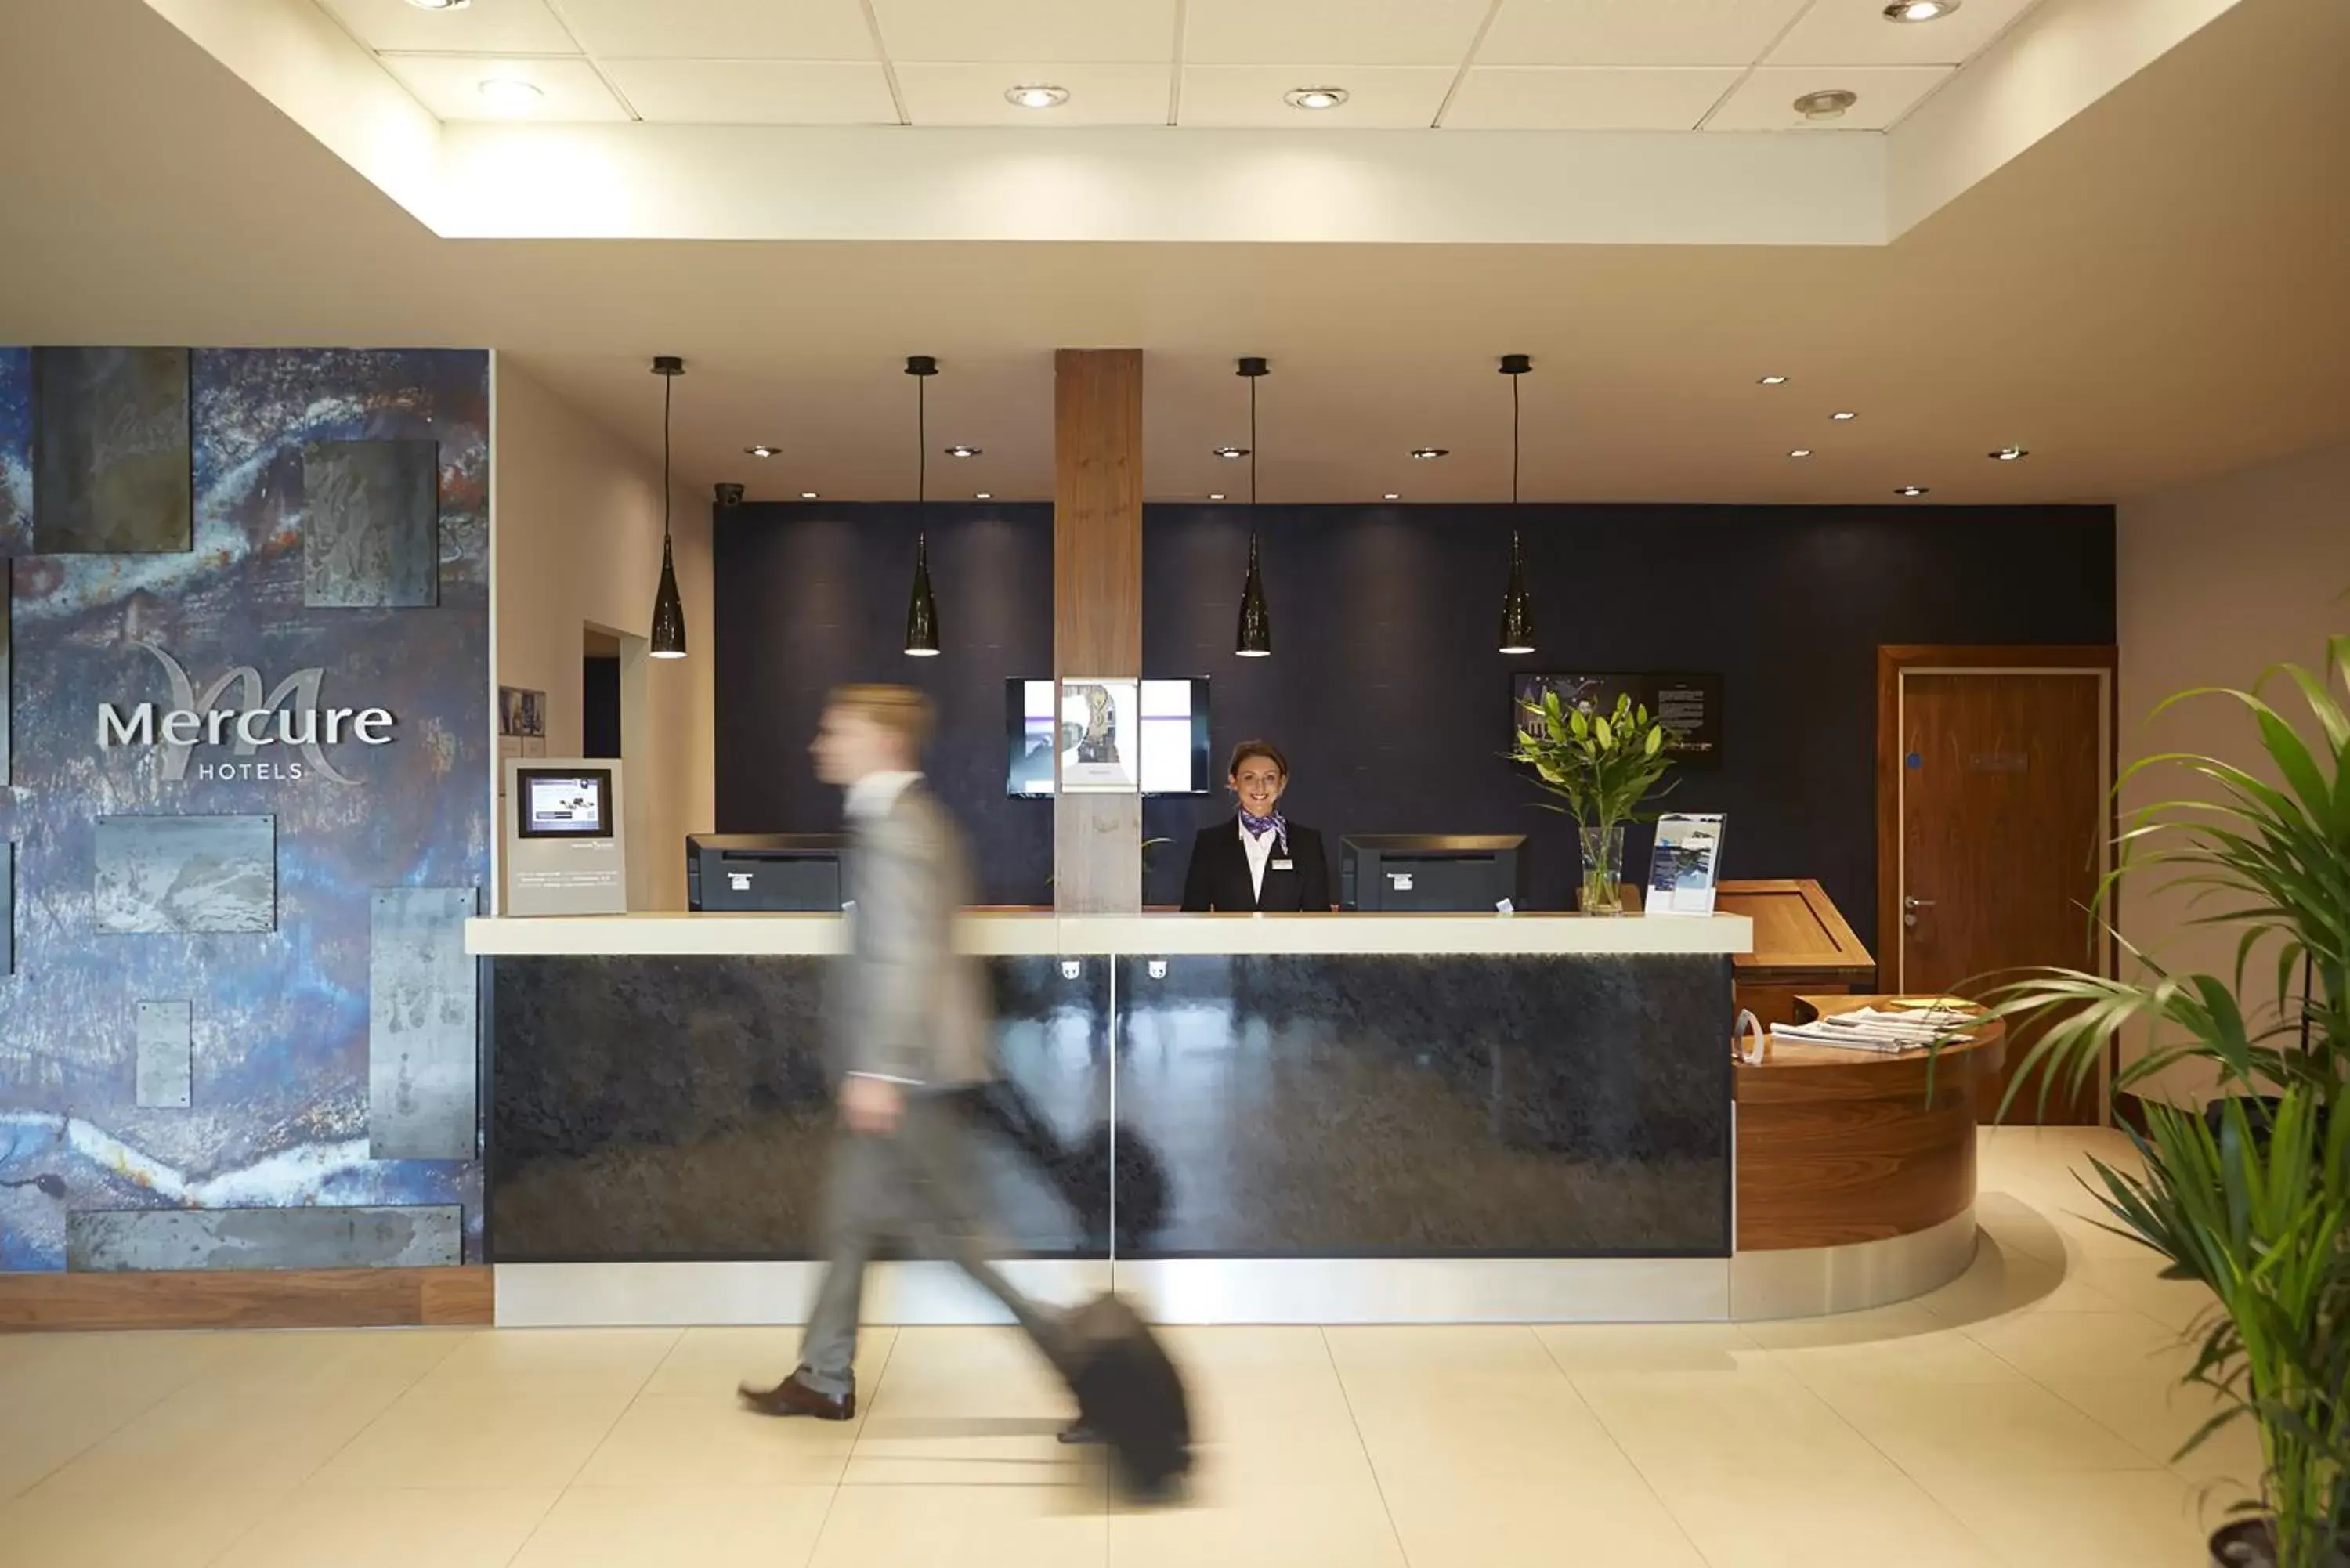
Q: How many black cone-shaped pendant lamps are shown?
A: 4